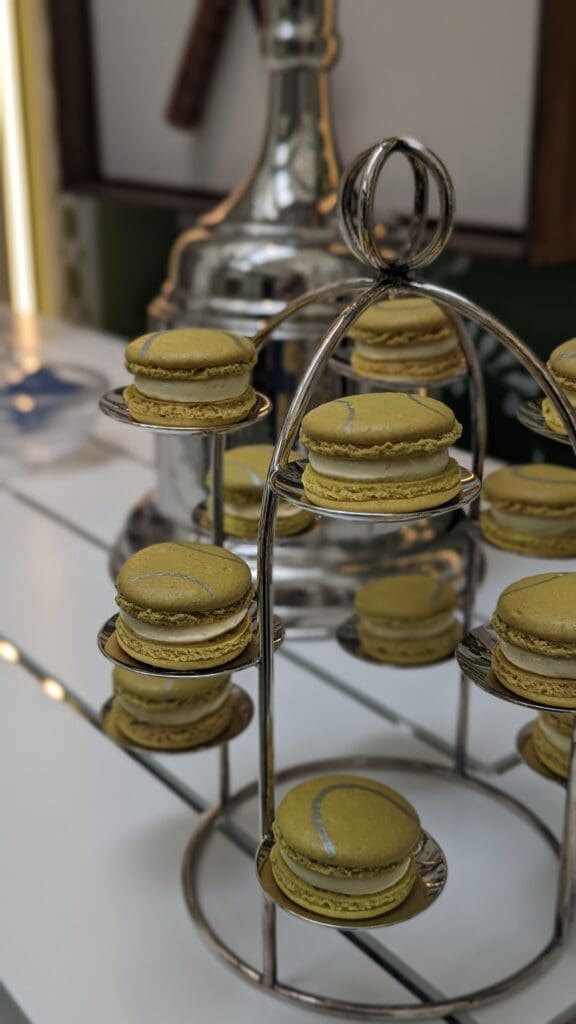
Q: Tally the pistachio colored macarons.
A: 12